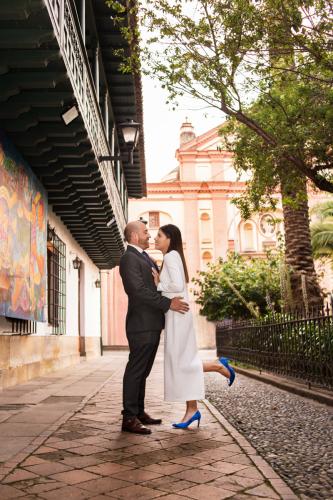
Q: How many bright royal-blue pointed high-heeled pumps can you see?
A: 2